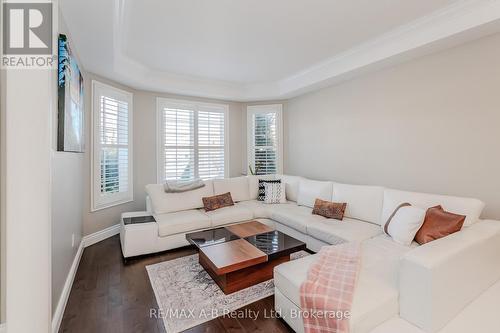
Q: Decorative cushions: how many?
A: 6